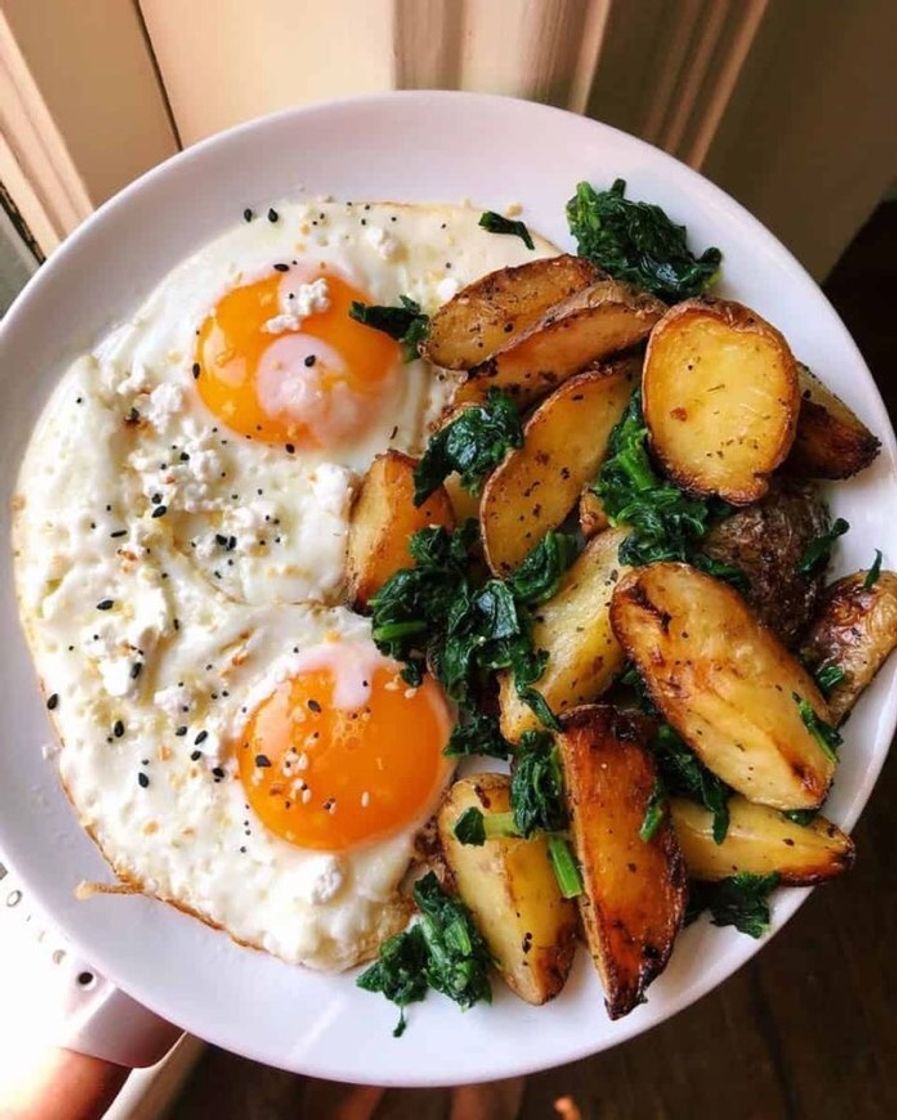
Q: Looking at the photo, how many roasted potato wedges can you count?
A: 13